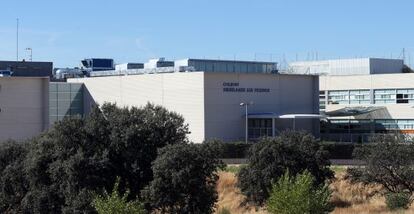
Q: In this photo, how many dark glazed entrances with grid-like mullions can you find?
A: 1